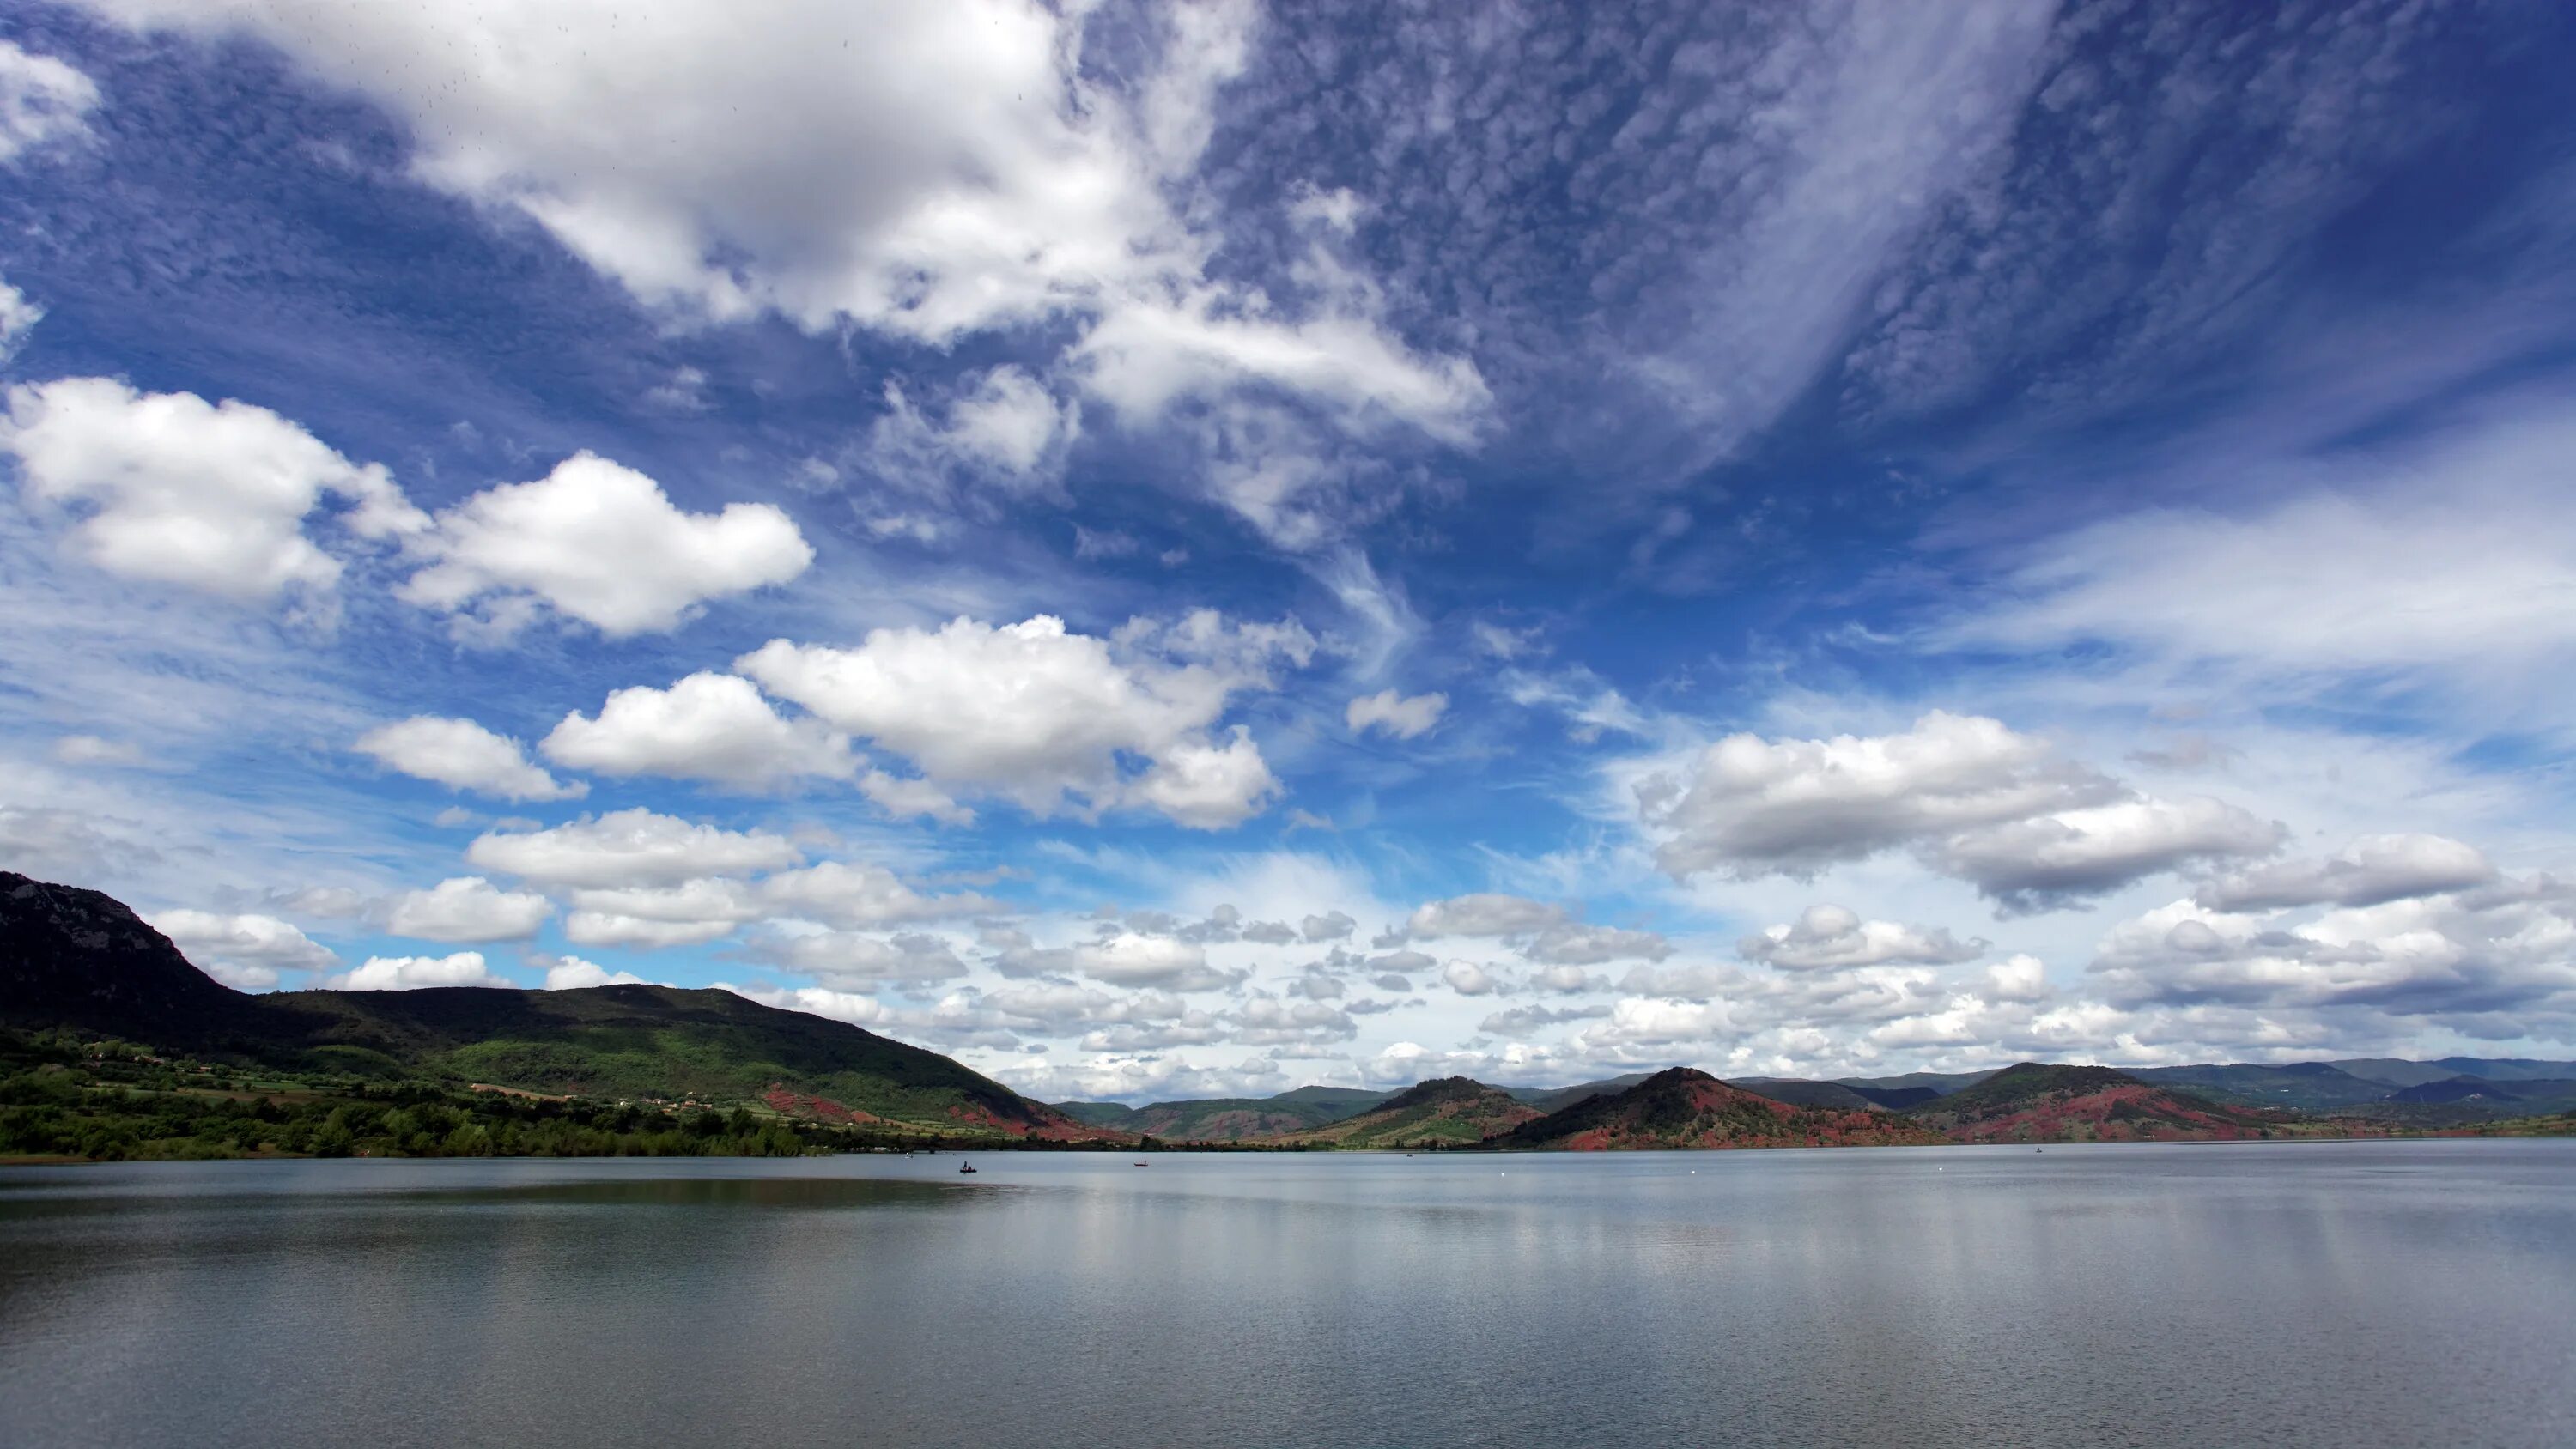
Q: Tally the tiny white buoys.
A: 3